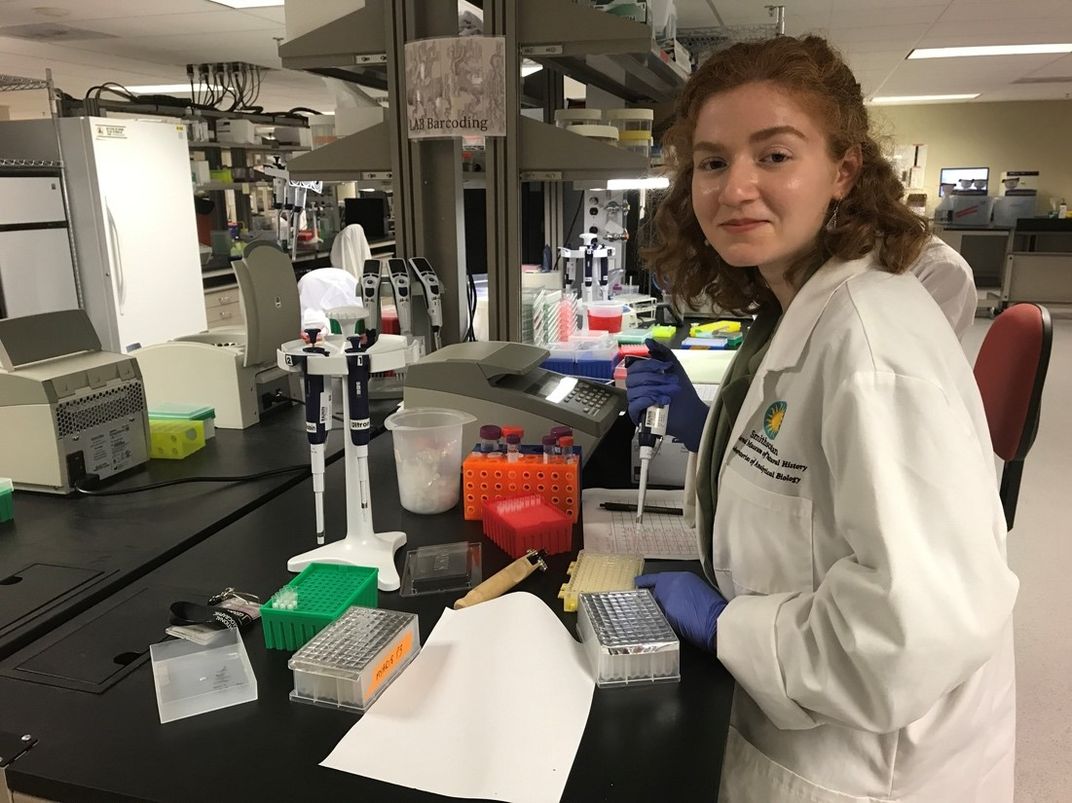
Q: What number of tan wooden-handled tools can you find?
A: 1